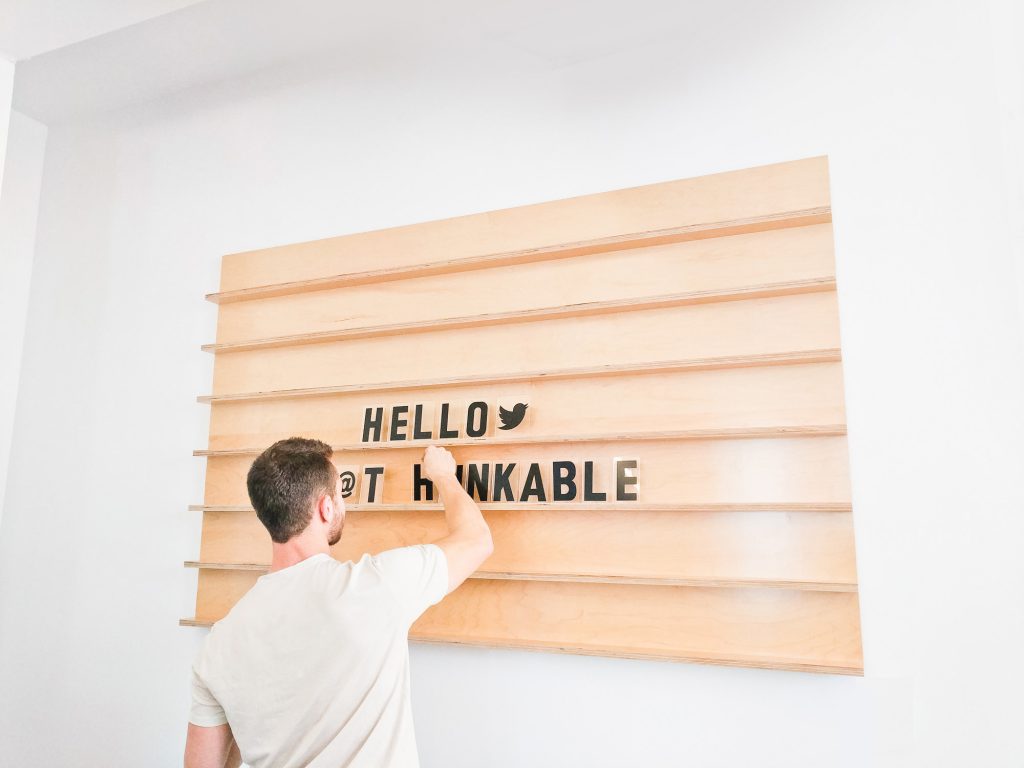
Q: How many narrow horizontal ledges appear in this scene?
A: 7